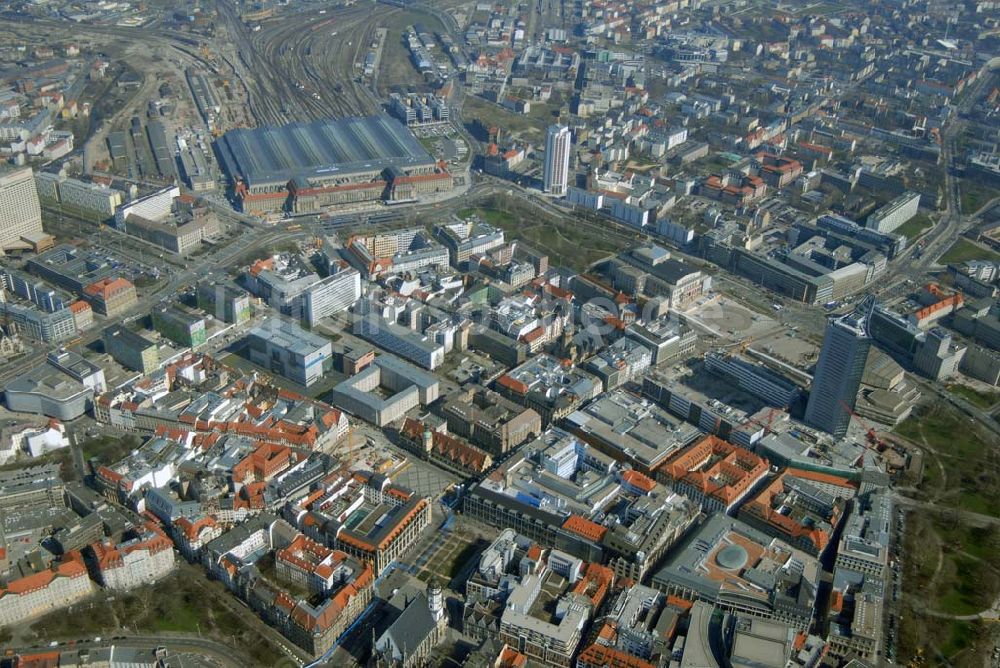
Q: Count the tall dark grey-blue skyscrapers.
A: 1